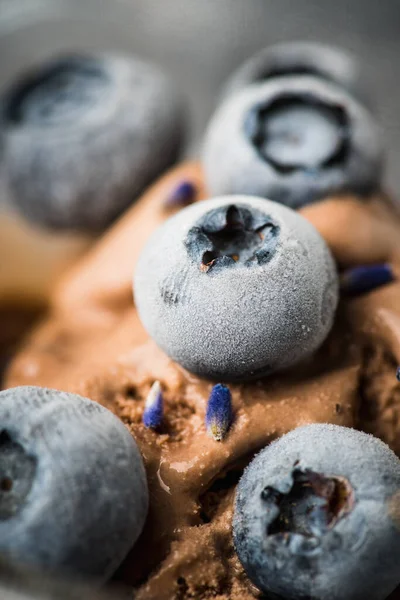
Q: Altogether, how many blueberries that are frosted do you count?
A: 6